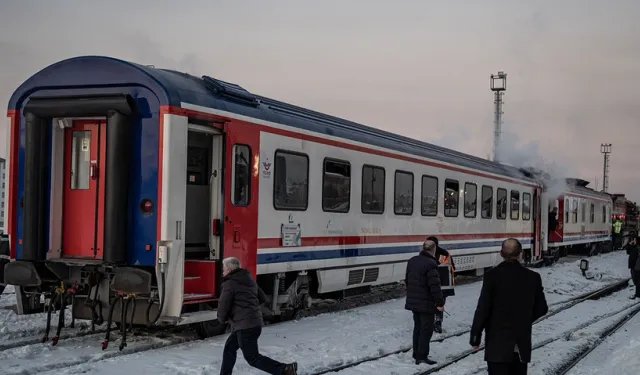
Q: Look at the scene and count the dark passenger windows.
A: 11